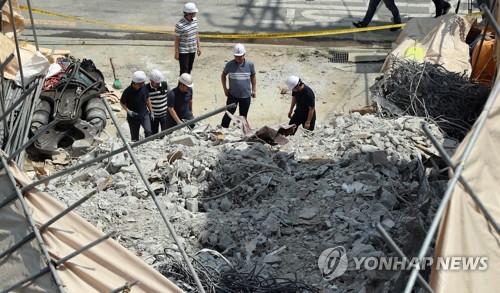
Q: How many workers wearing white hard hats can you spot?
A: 6